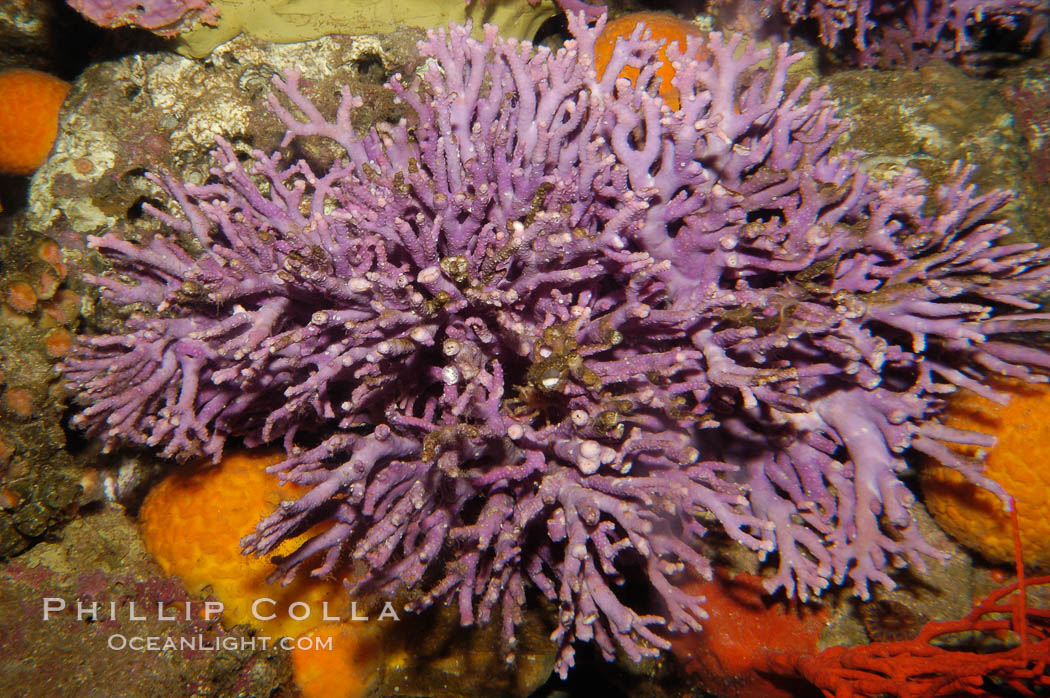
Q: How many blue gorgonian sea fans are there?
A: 0